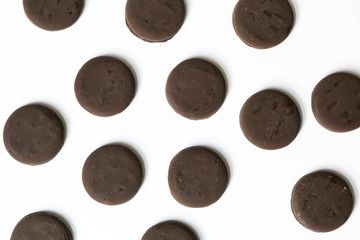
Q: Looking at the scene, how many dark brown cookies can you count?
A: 13